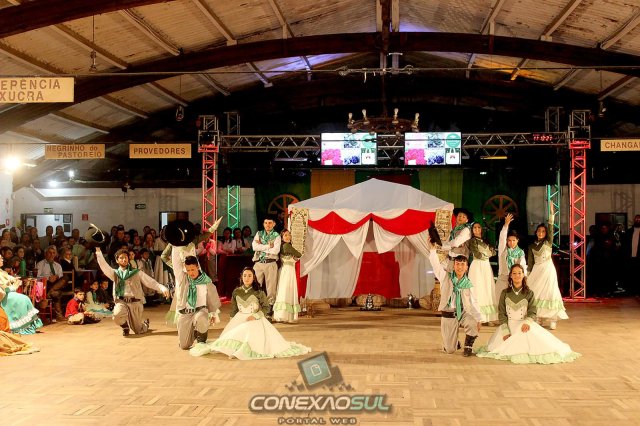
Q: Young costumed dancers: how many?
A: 12